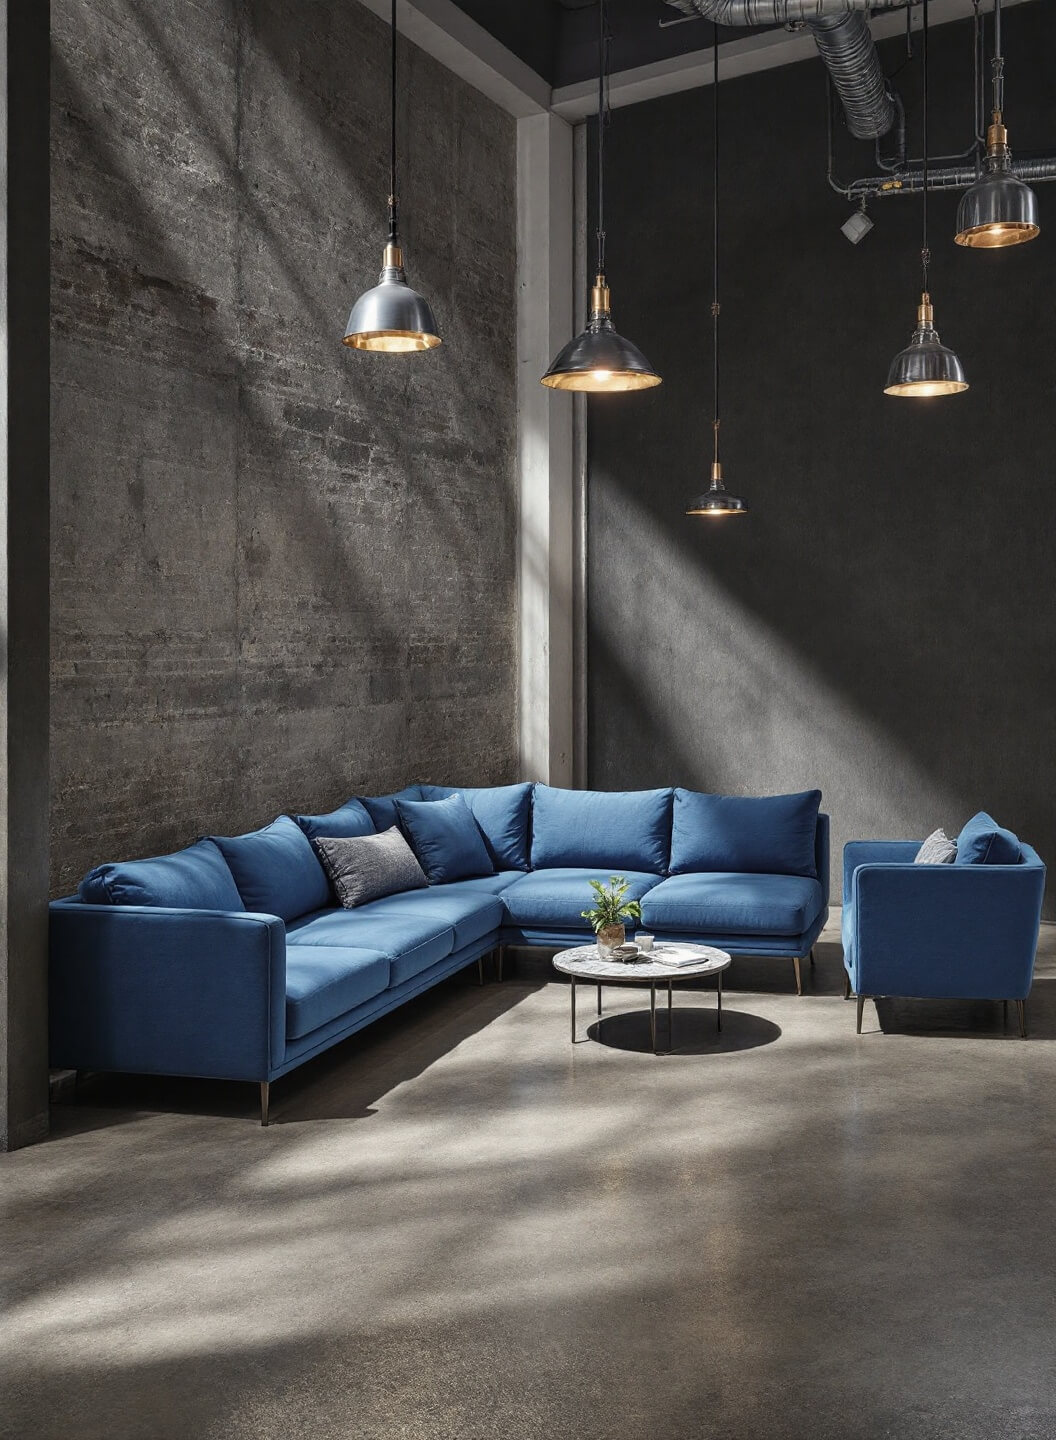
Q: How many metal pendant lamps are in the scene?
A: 5